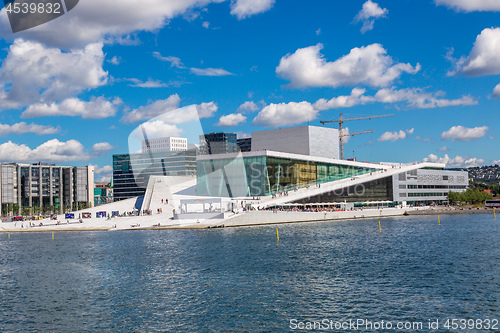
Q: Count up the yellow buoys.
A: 6